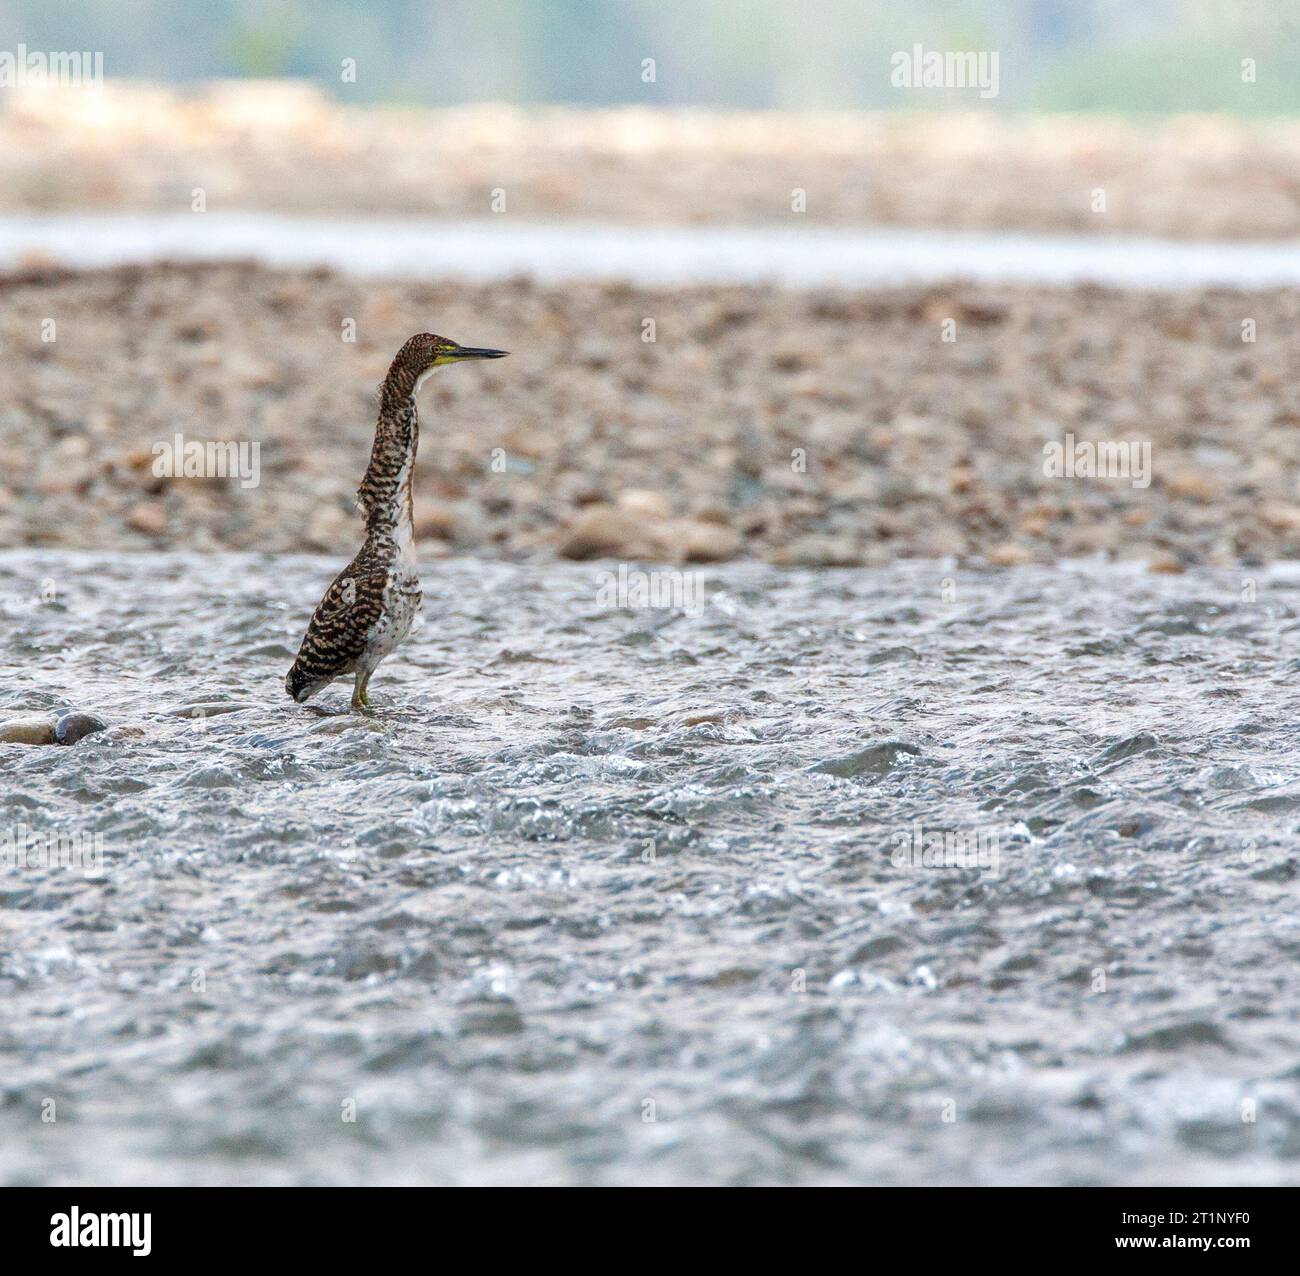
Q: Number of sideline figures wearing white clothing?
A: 0